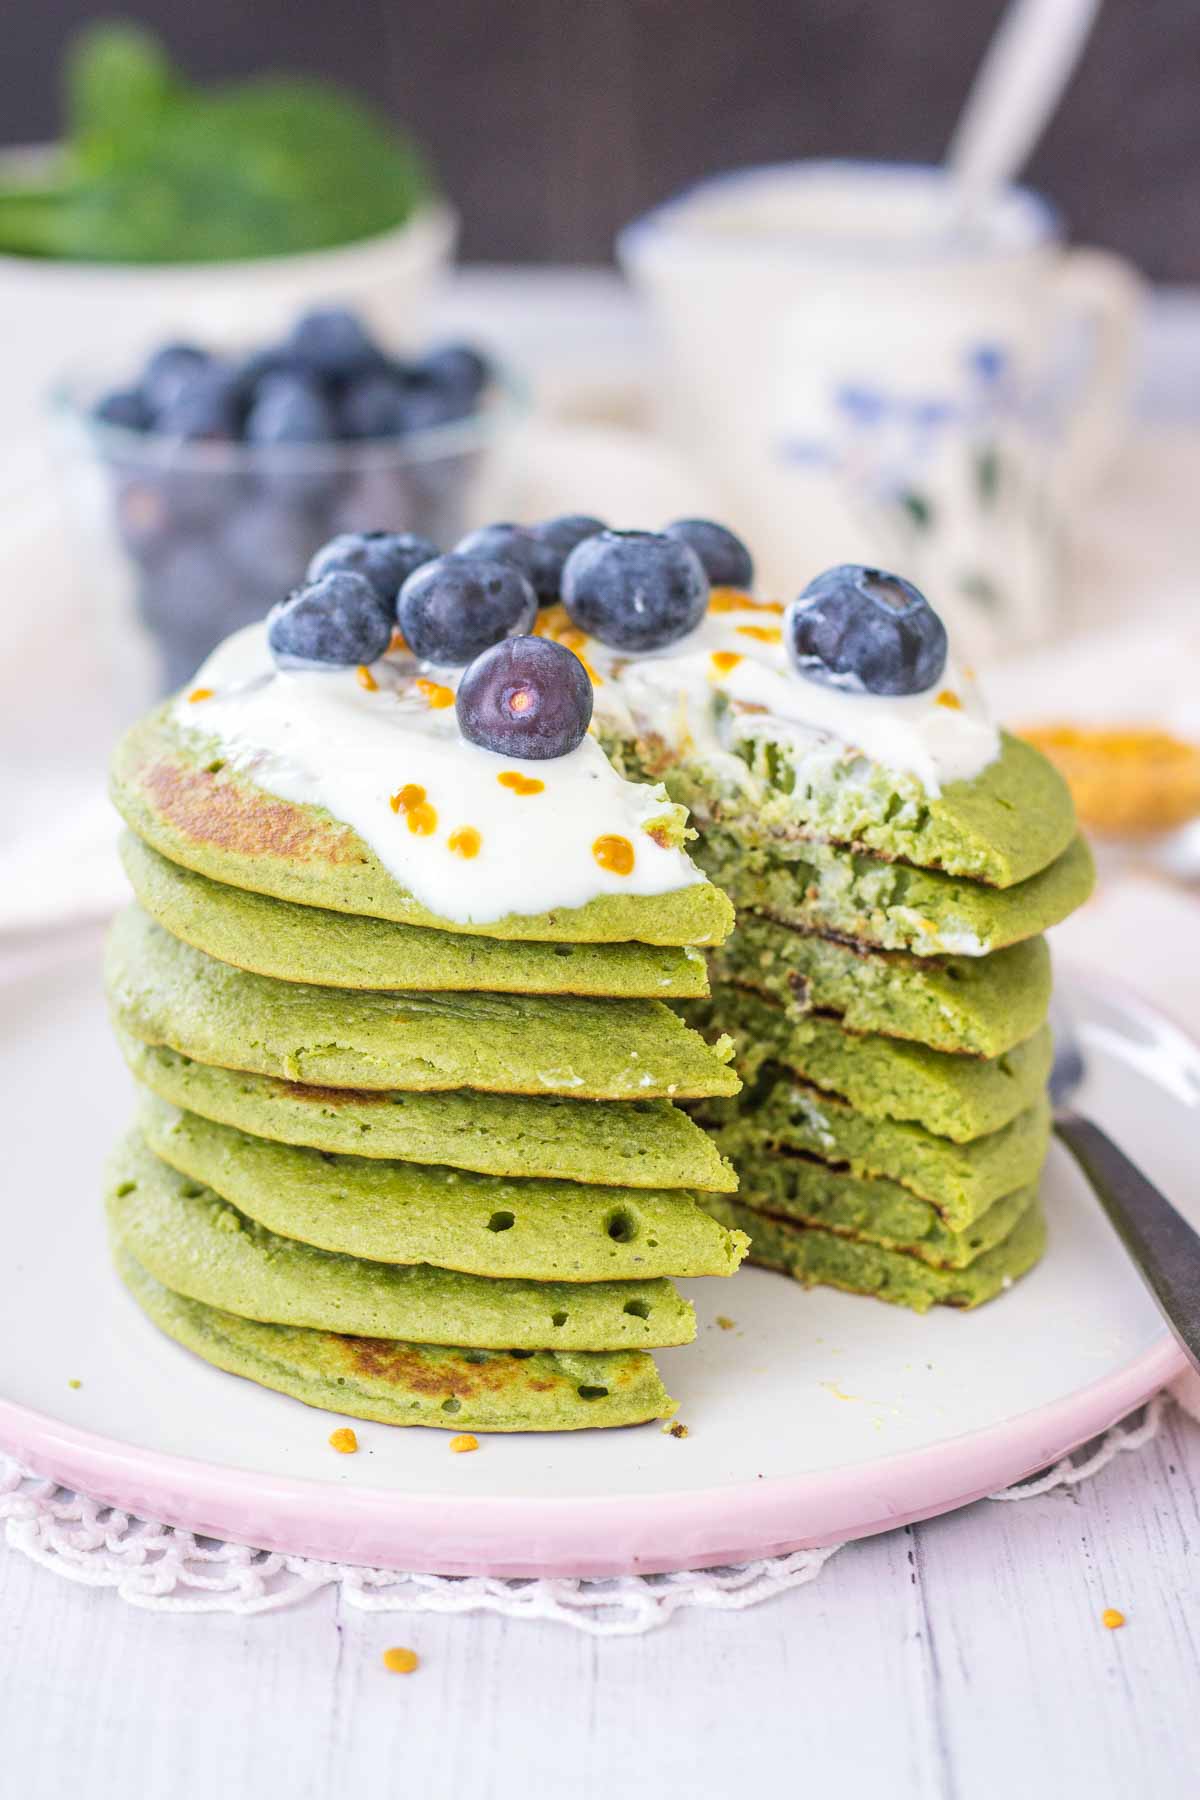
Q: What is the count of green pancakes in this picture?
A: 7